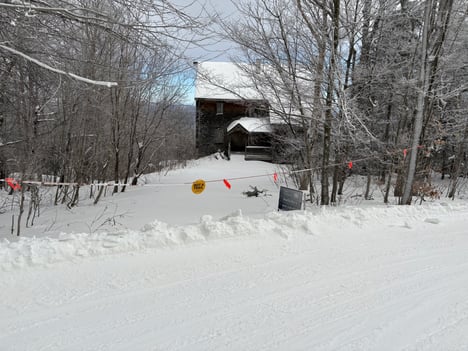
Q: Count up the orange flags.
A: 5